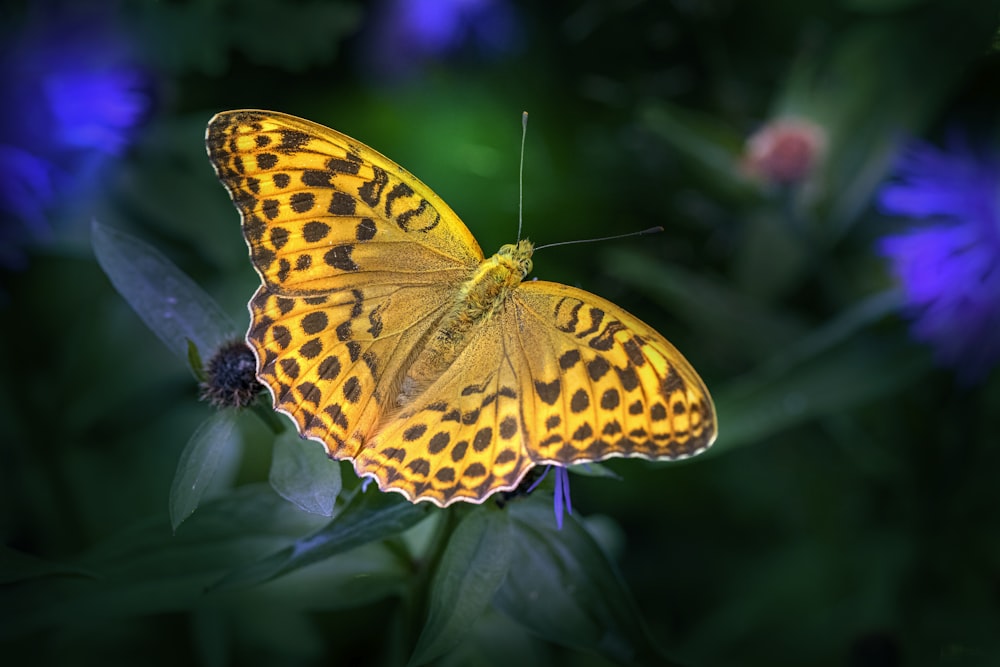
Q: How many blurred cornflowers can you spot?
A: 3